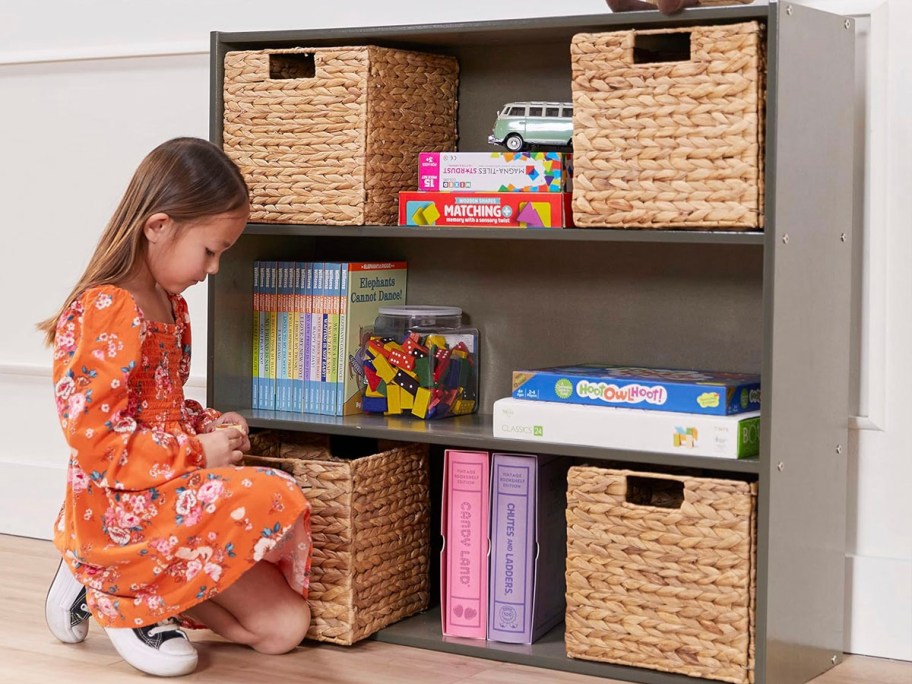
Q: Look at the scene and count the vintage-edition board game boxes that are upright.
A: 2